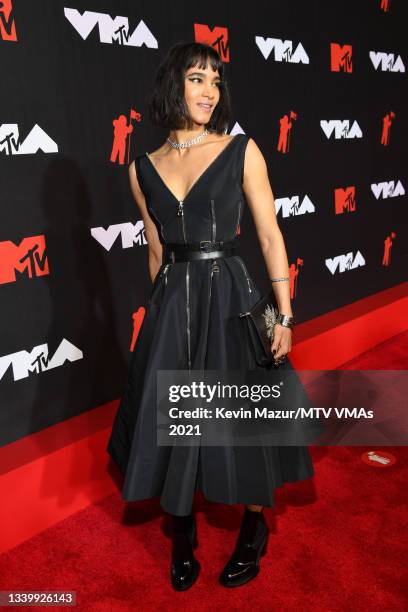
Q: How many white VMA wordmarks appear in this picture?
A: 11